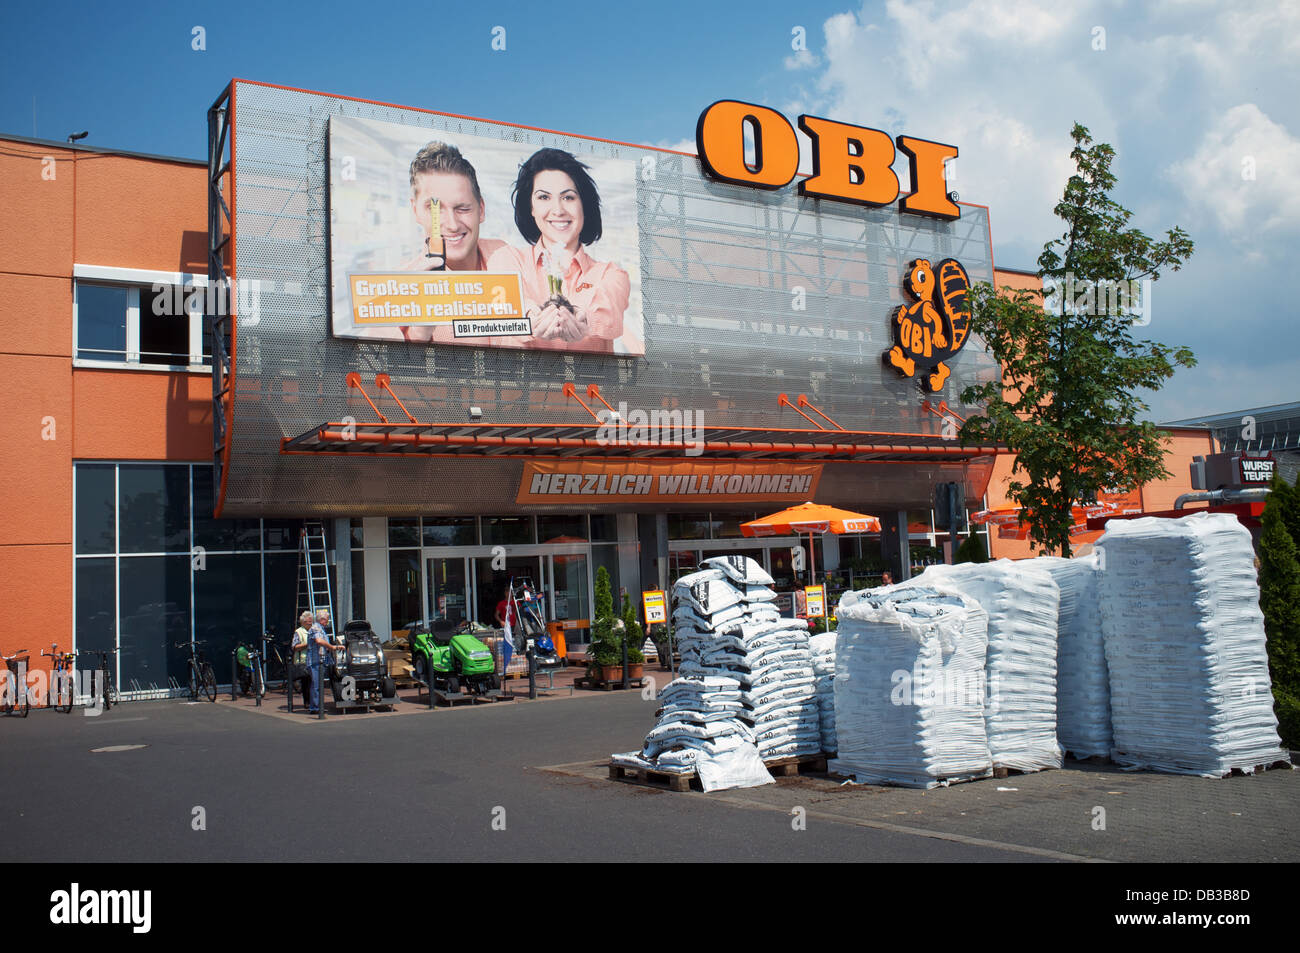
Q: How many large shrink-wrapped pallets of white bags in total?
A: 4